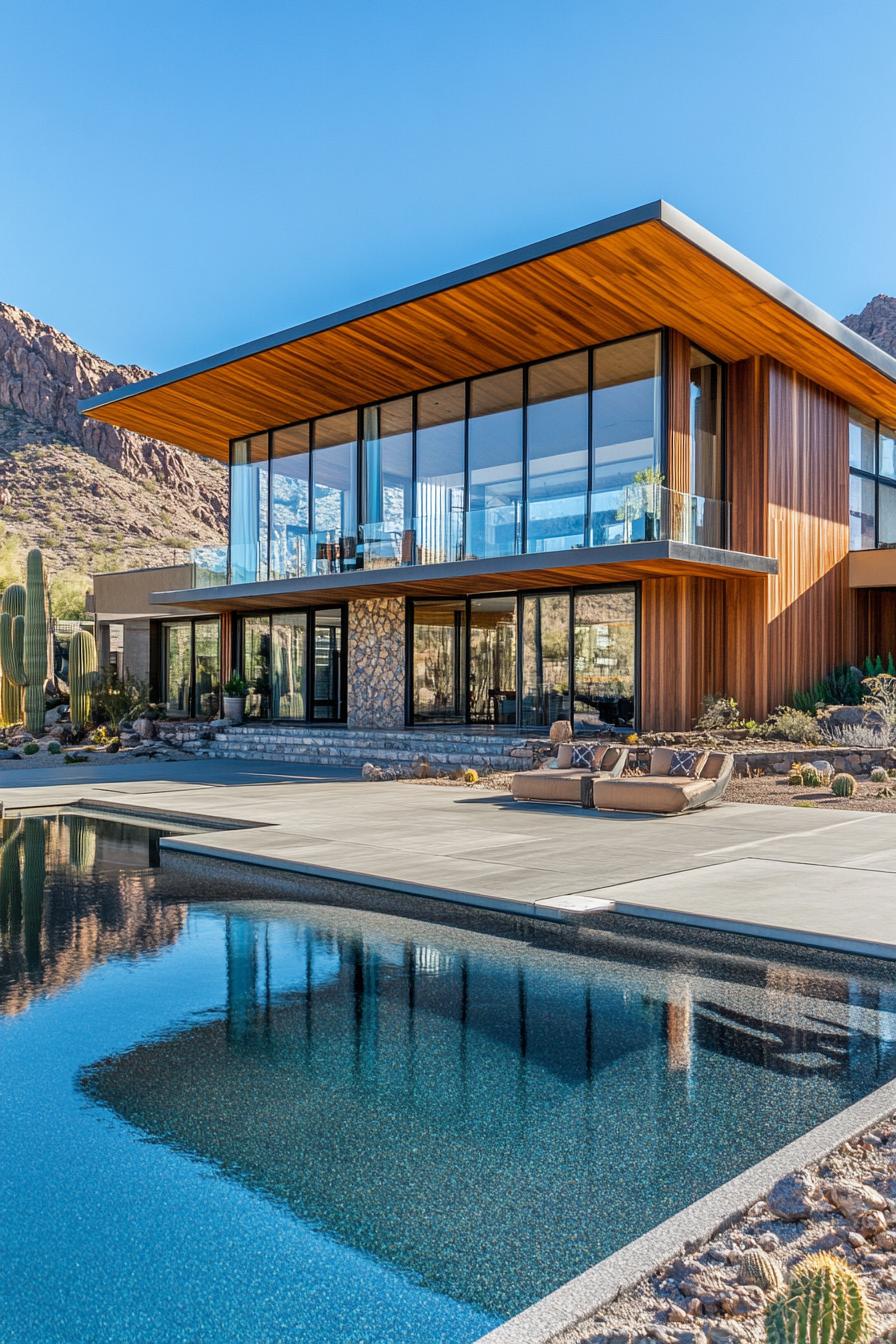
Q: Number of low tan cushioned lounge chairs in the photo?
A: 2